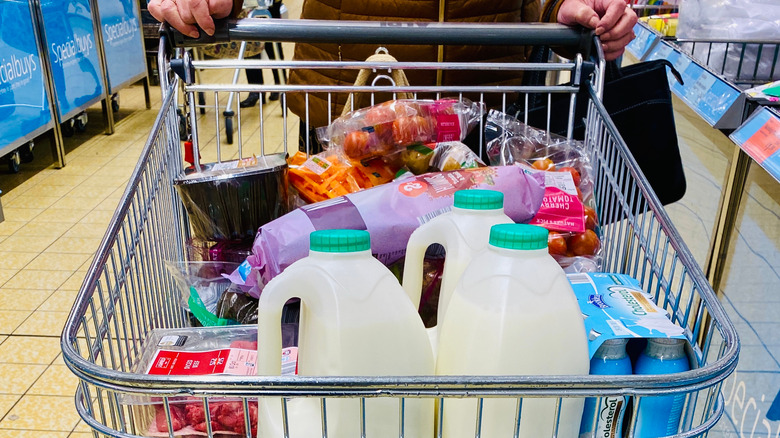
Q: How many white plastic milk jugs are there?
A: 3